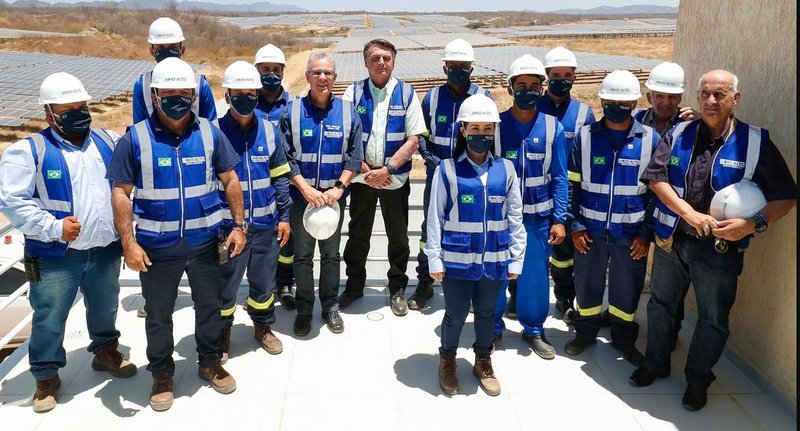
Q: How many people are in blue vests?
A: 14